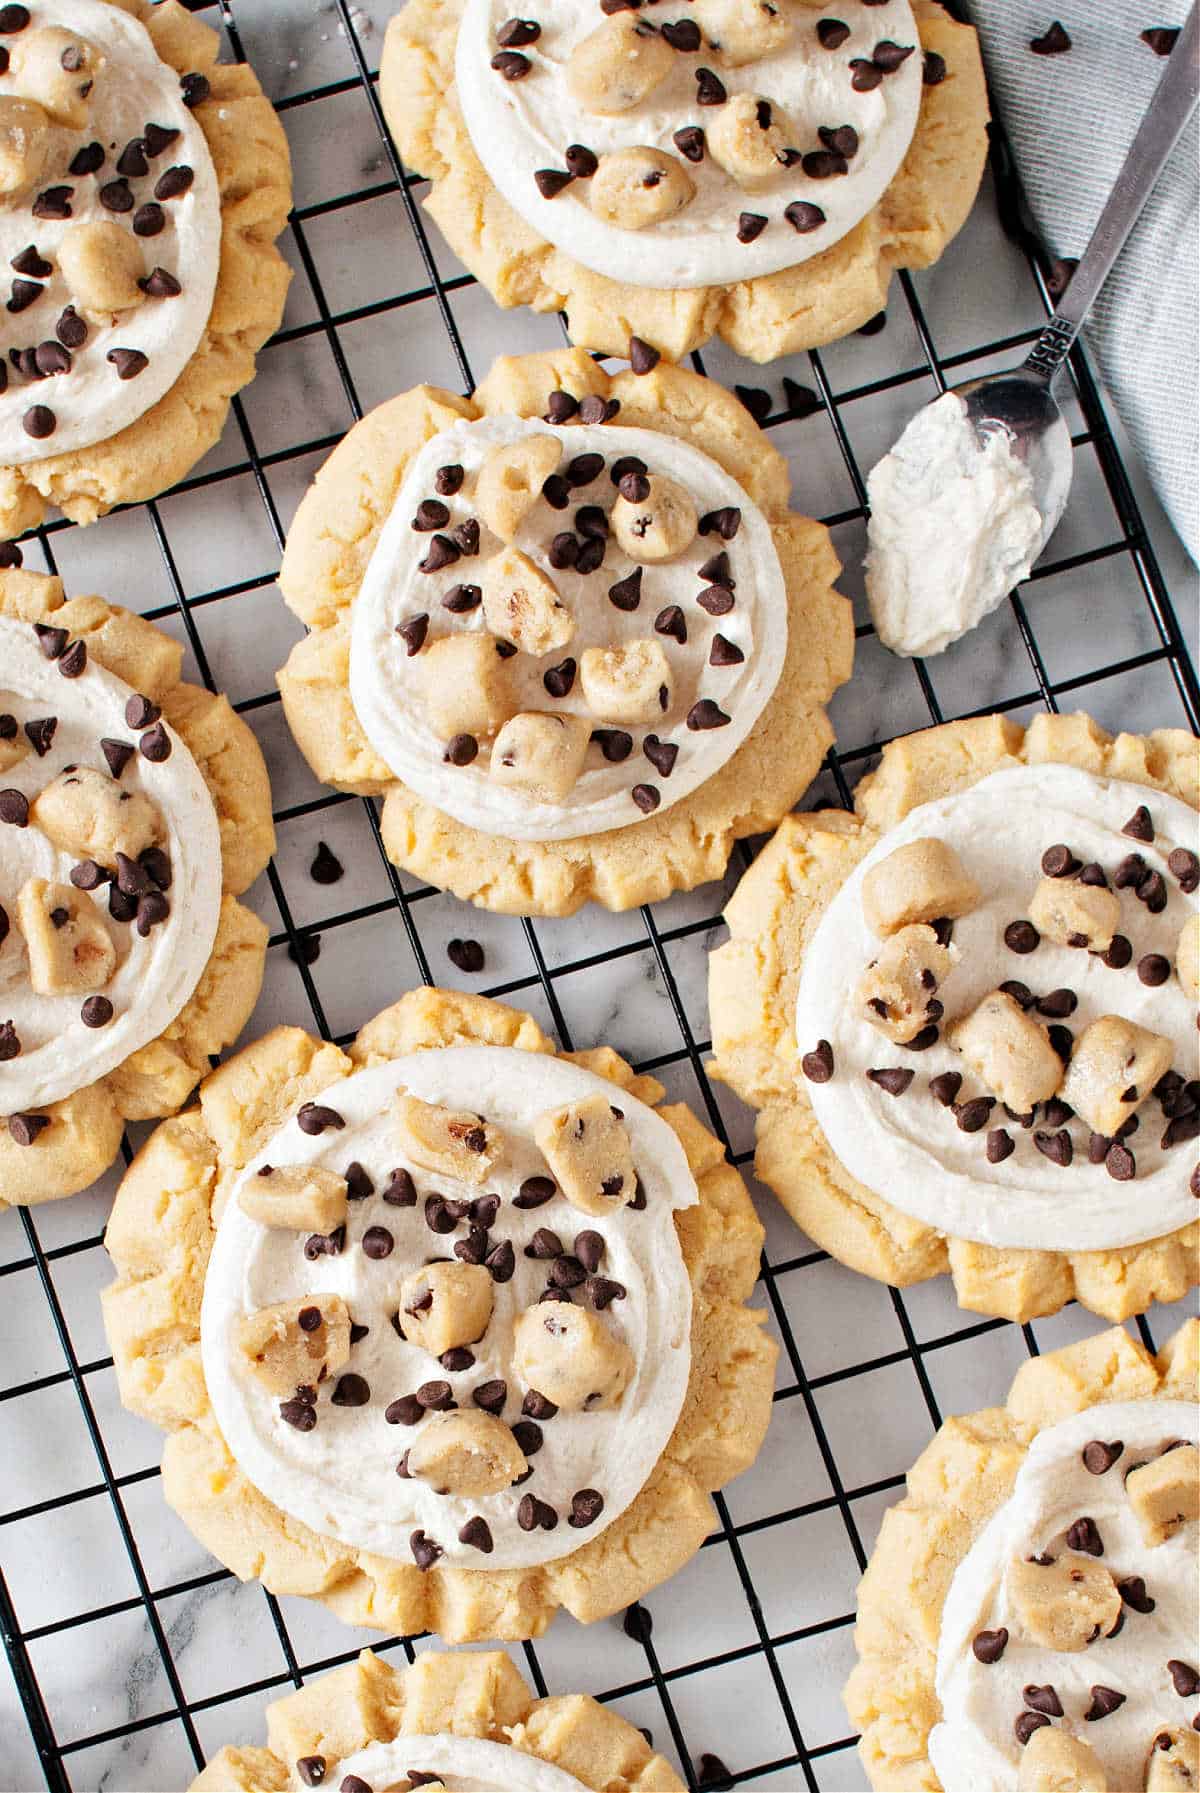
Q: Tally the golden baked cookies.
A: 8